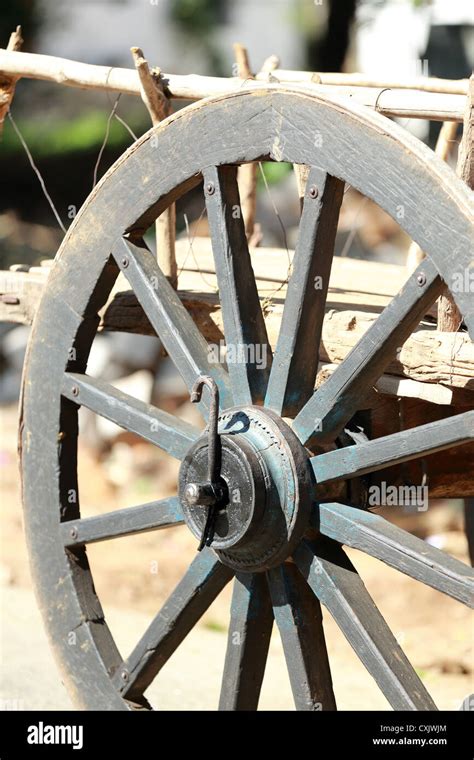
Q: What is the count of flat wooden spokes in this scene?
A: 12